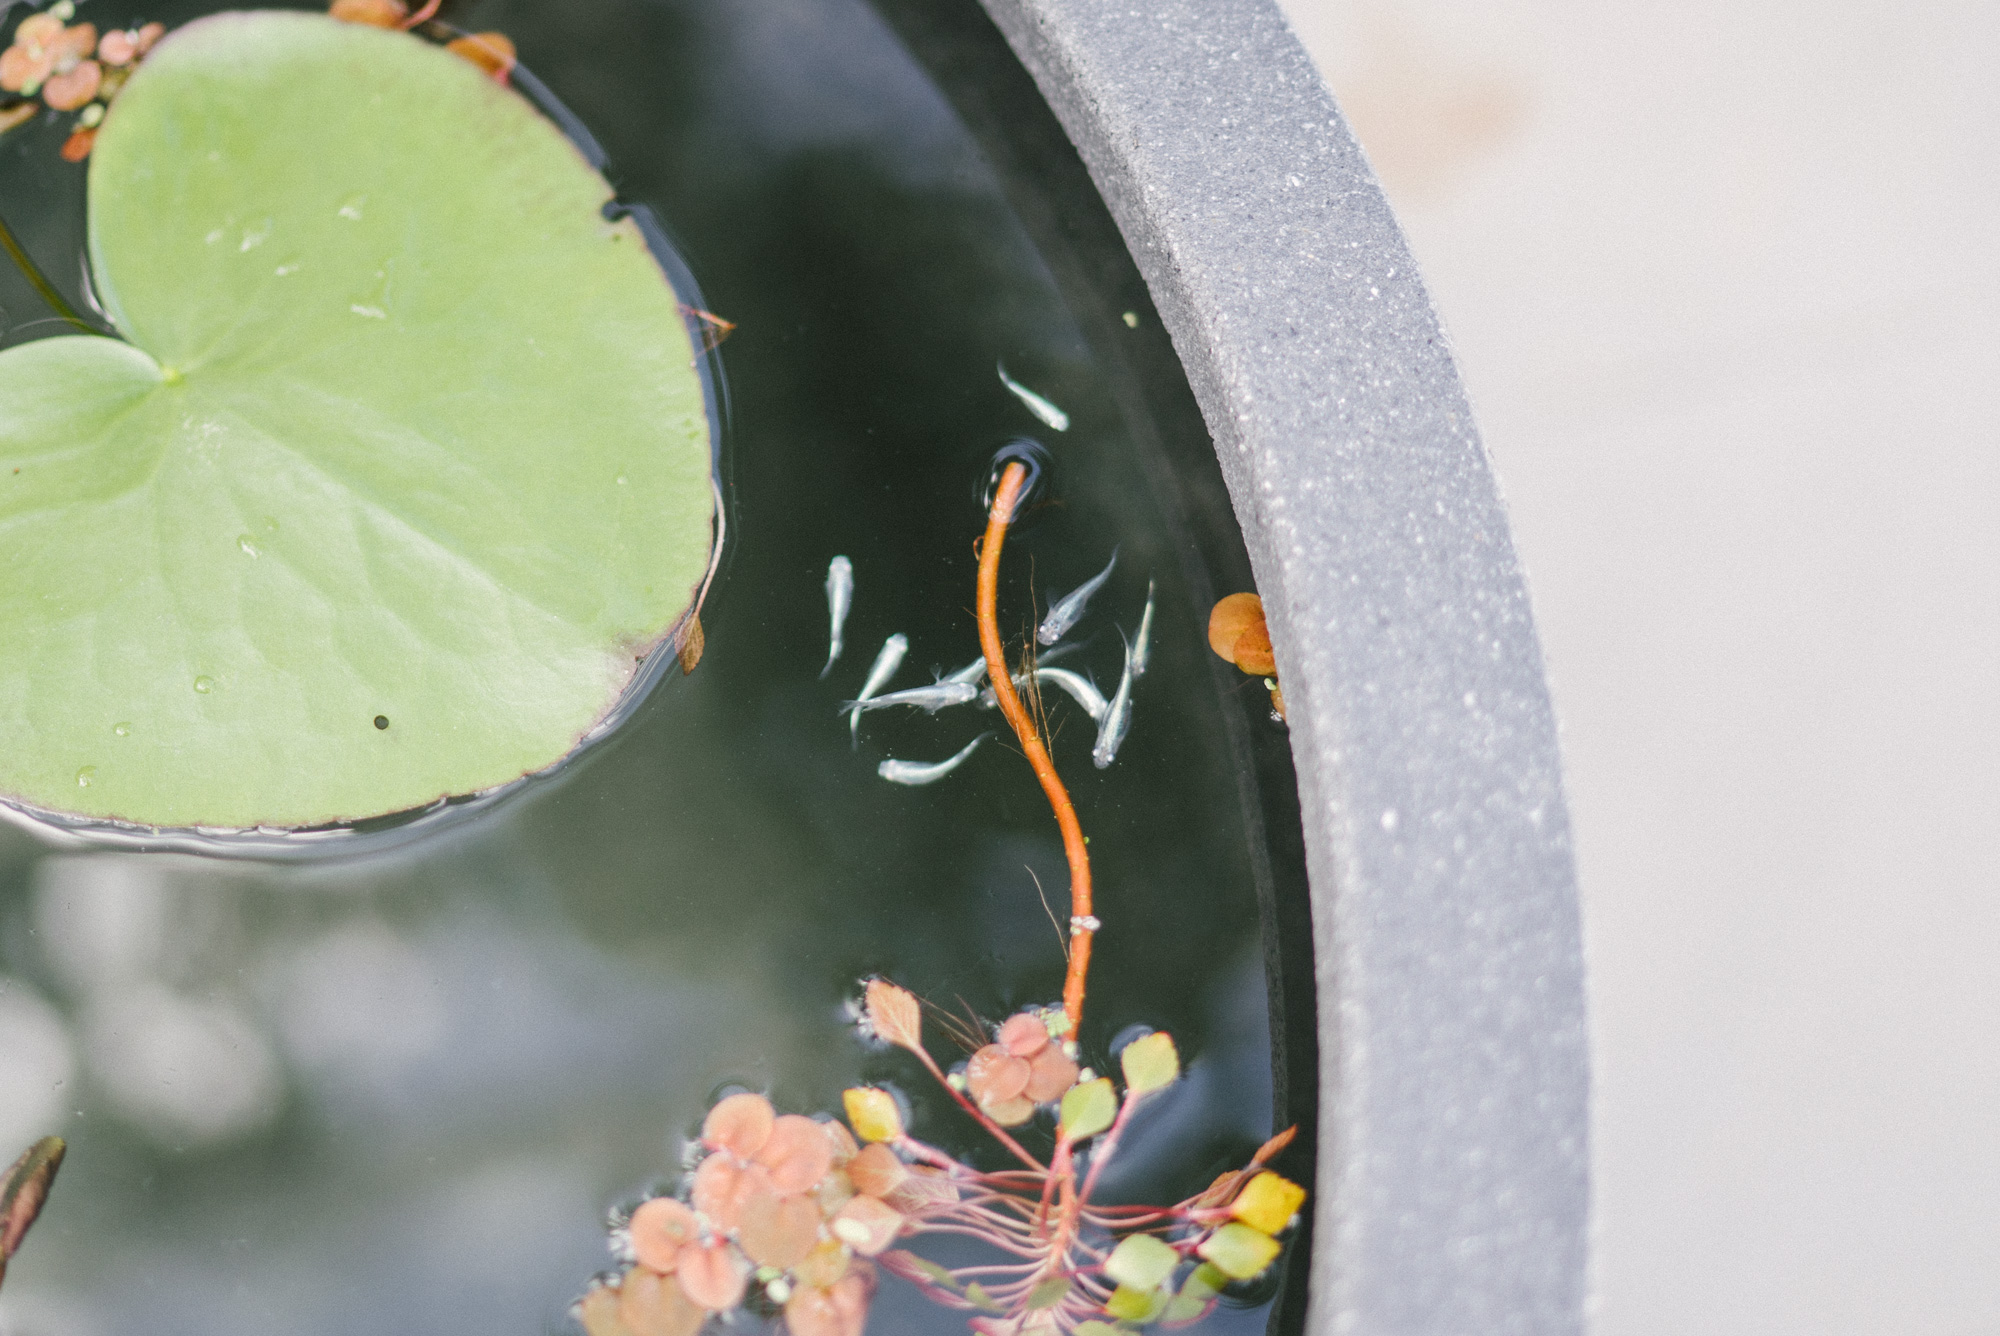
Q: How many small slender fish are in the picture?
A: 11